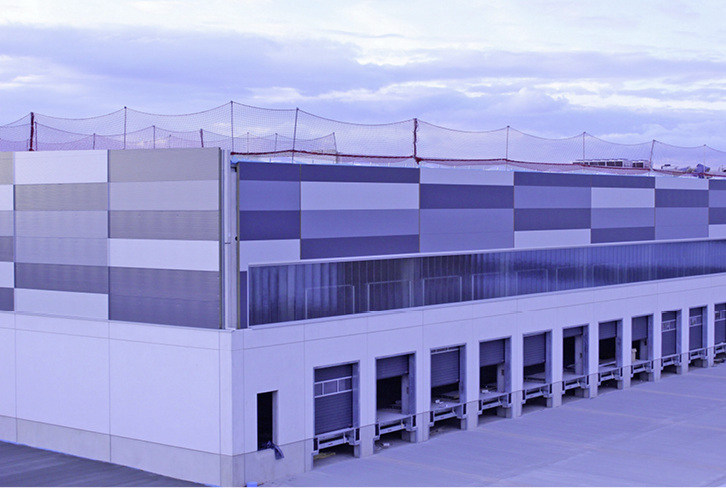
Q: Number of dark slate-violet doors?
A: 11